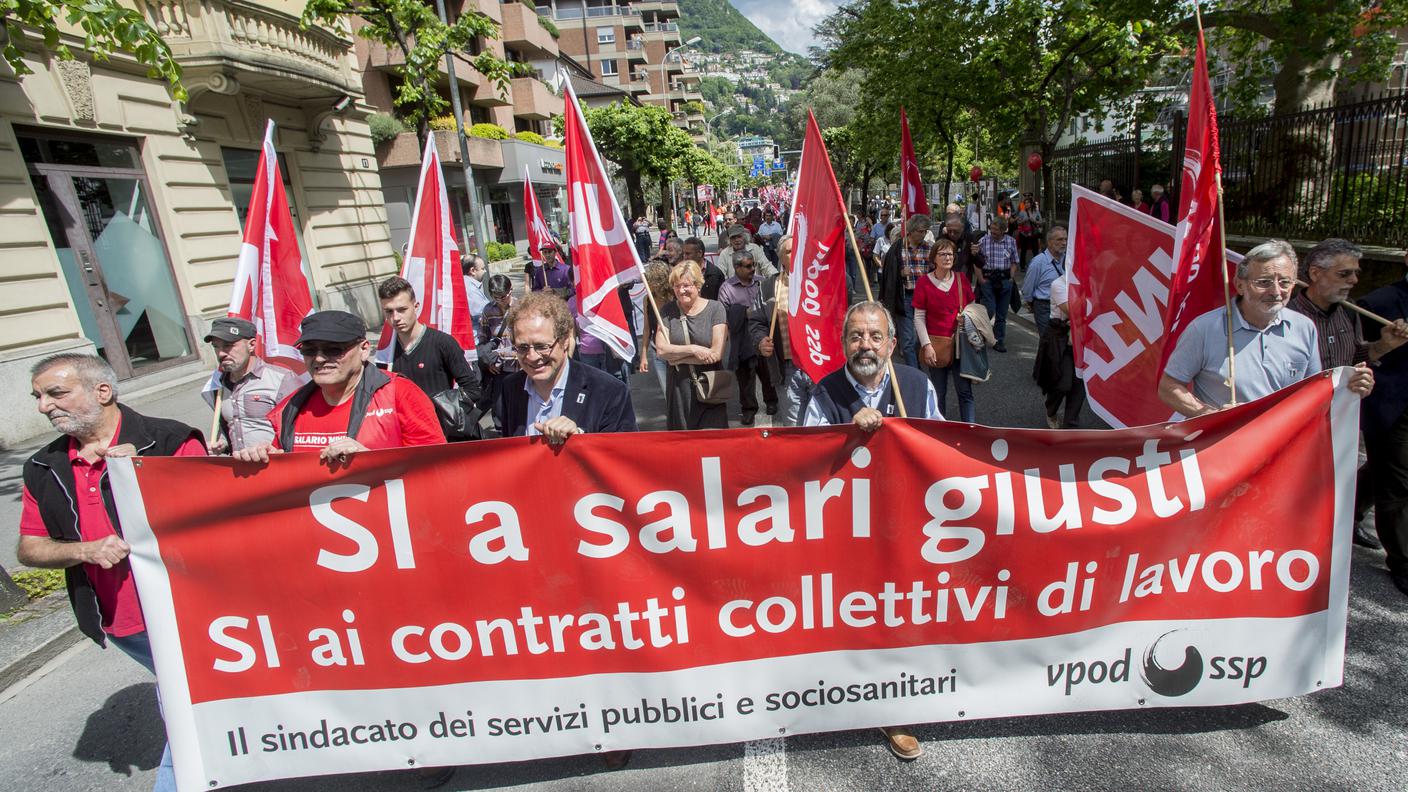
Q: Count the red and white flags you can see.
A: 8